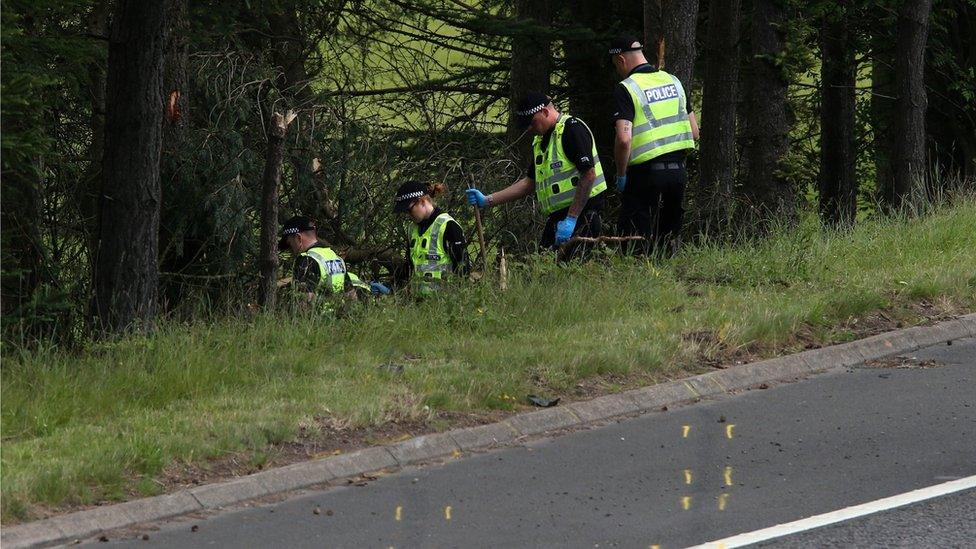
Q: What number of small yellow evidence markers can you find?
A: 8